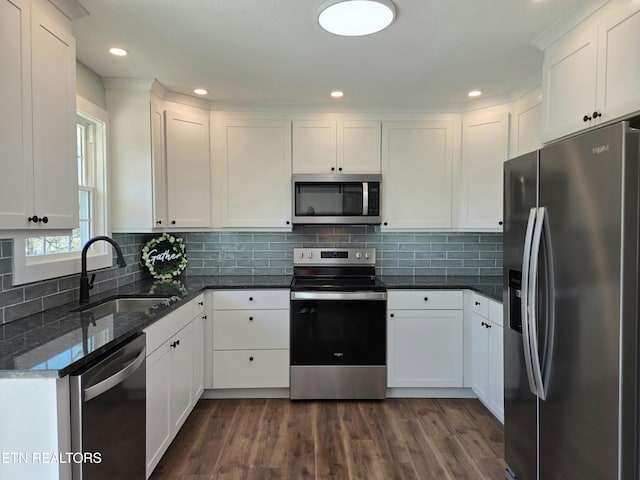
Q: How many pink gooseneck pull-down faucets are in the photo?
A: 0